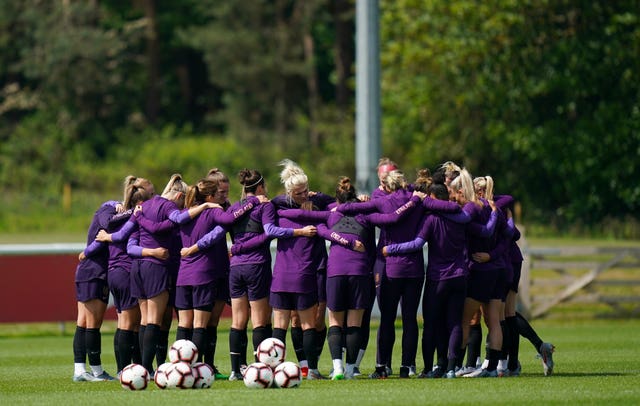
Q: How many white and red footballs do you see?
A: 8